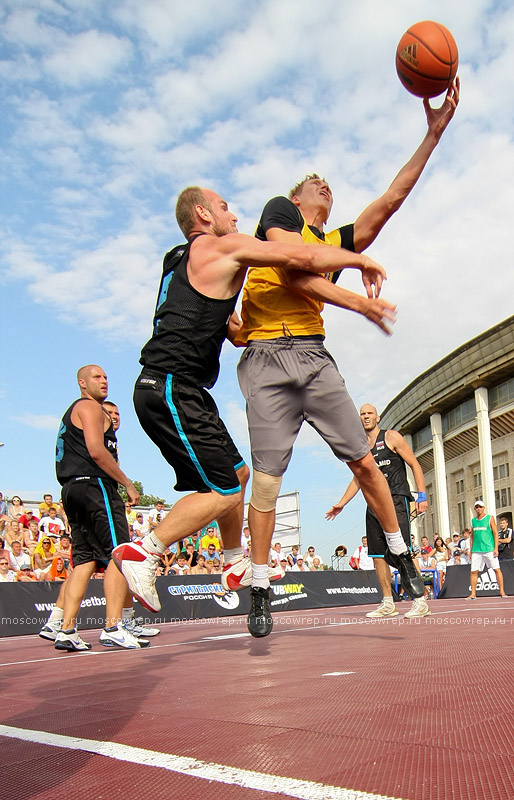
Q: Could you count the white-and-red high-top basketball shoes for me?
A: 2